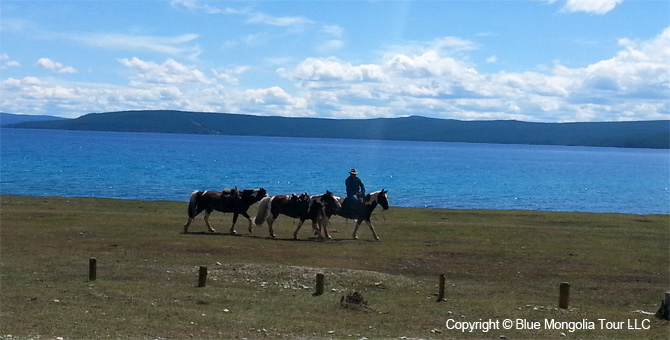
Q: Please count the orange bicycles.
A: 0